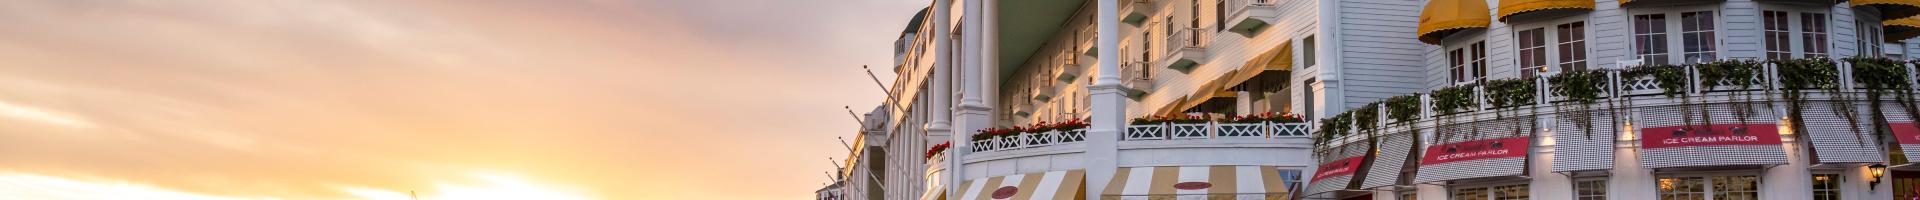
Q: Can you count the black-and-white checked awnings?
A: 7